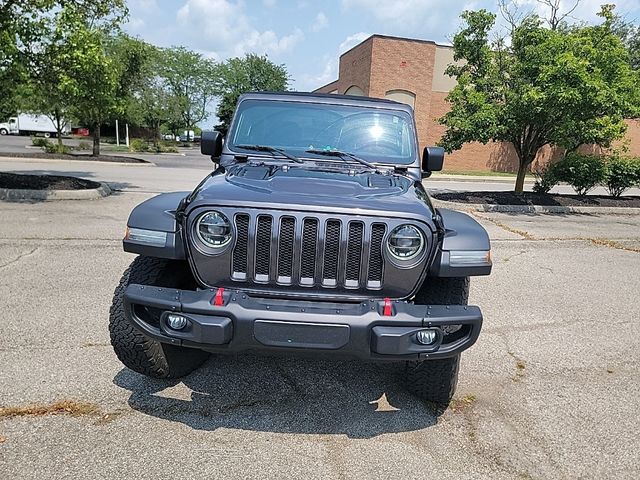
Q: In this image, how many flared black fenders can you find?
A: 2